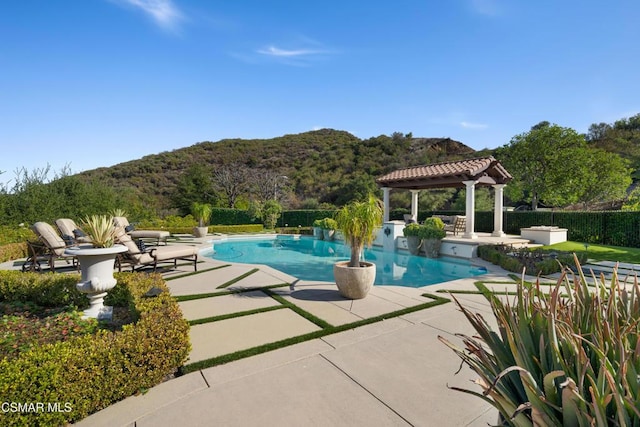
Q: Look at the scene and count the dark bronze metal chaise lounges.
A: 4